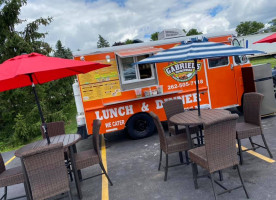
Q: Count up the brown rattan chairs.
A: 8